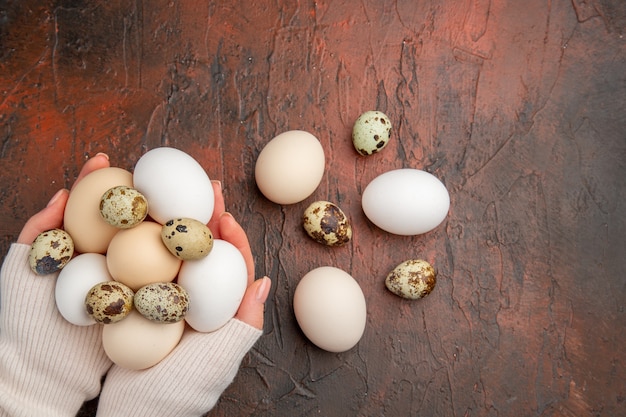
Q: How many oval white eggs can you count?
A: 4